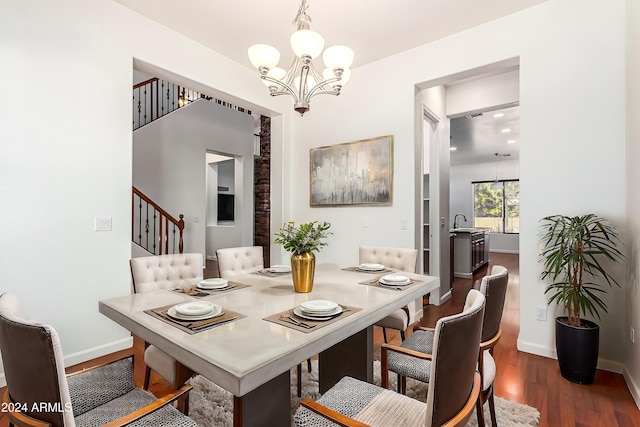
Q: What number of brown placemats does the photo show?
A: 6